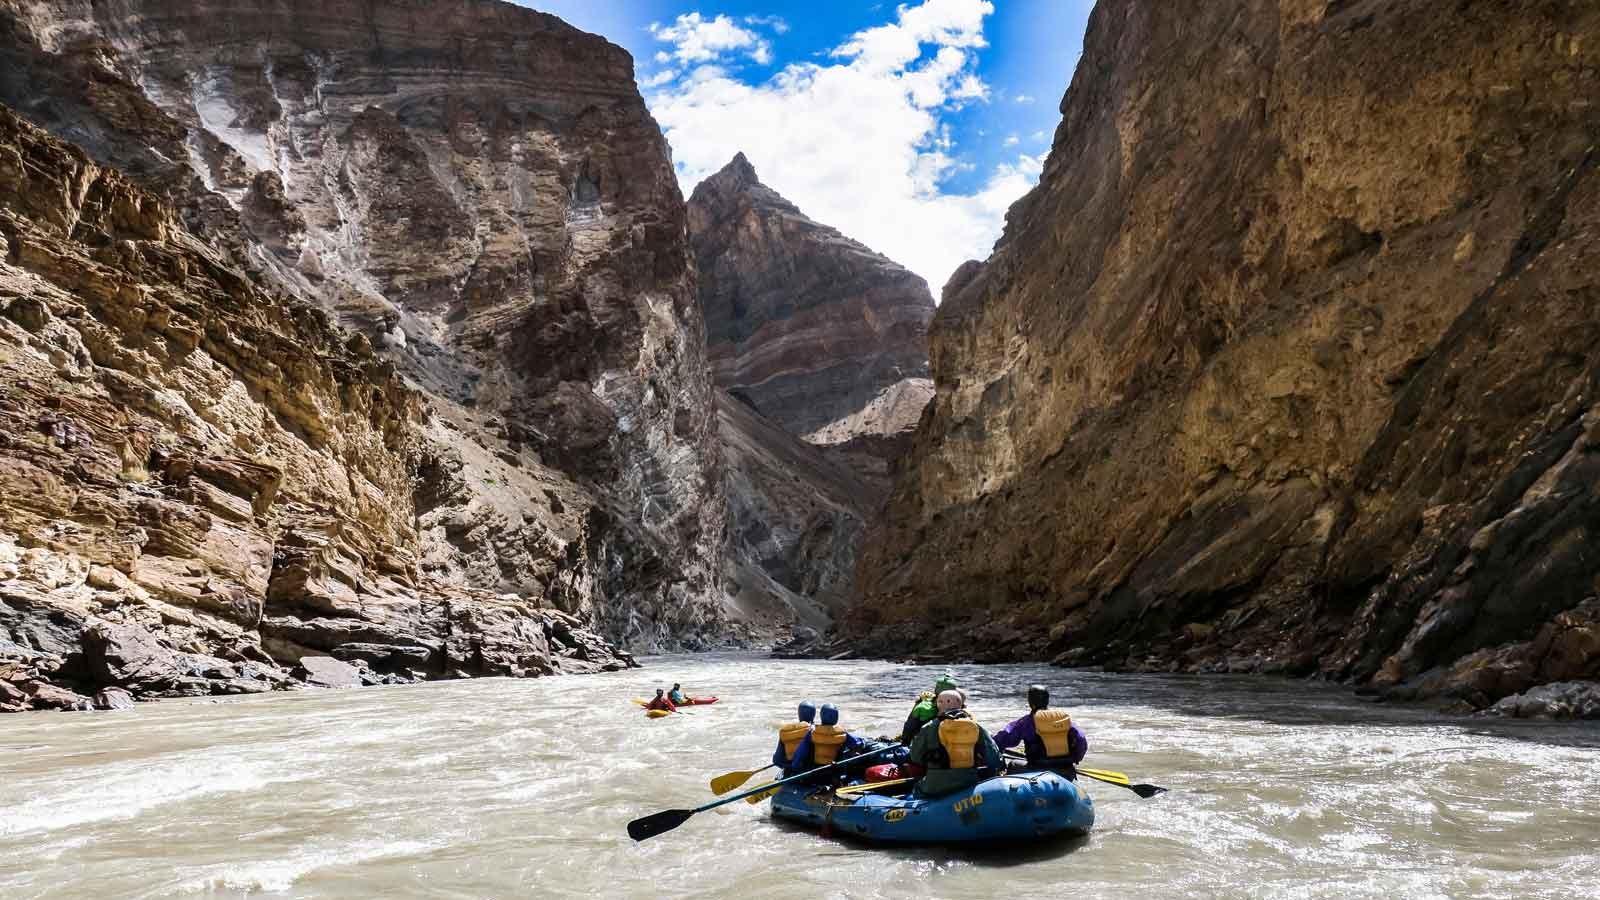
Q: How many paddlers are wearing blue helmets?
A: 2